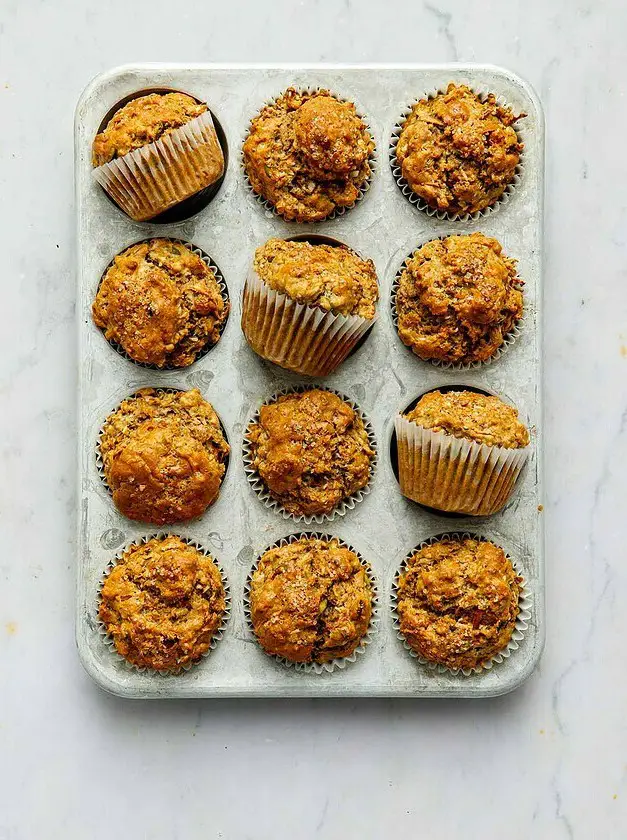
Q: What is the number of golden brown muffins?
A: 12